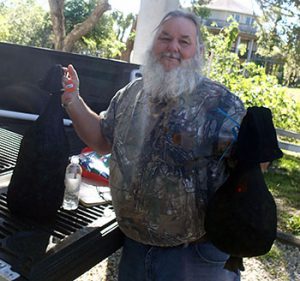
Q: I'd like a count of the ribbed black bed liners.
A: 1